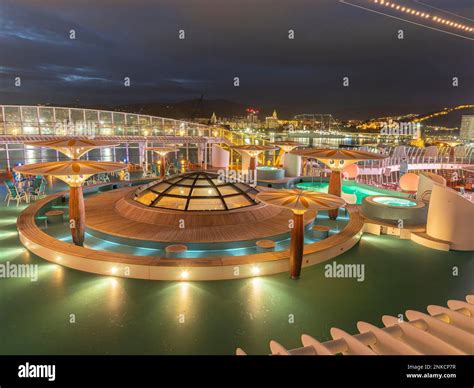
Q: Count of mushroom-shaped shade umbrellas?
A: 7